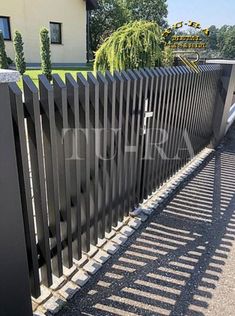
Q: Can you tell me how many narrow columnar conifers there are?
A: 3